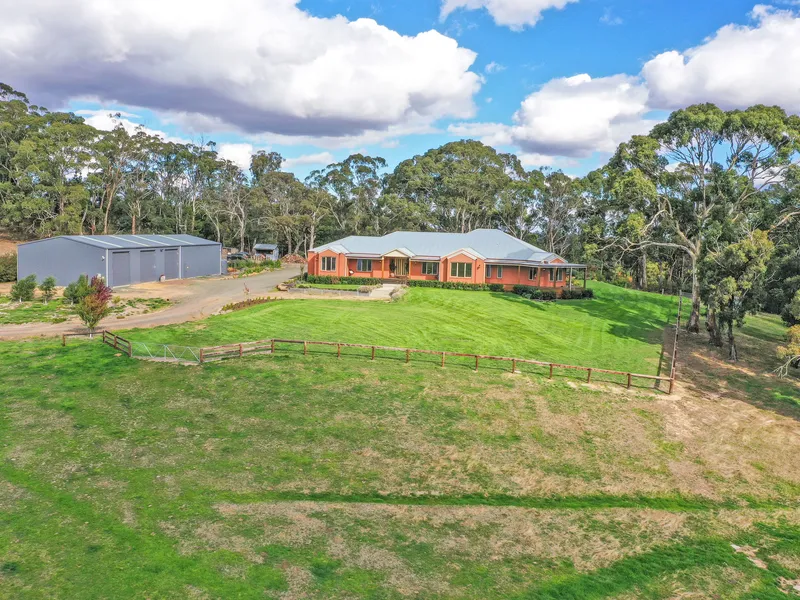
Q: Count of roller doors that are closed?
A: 3